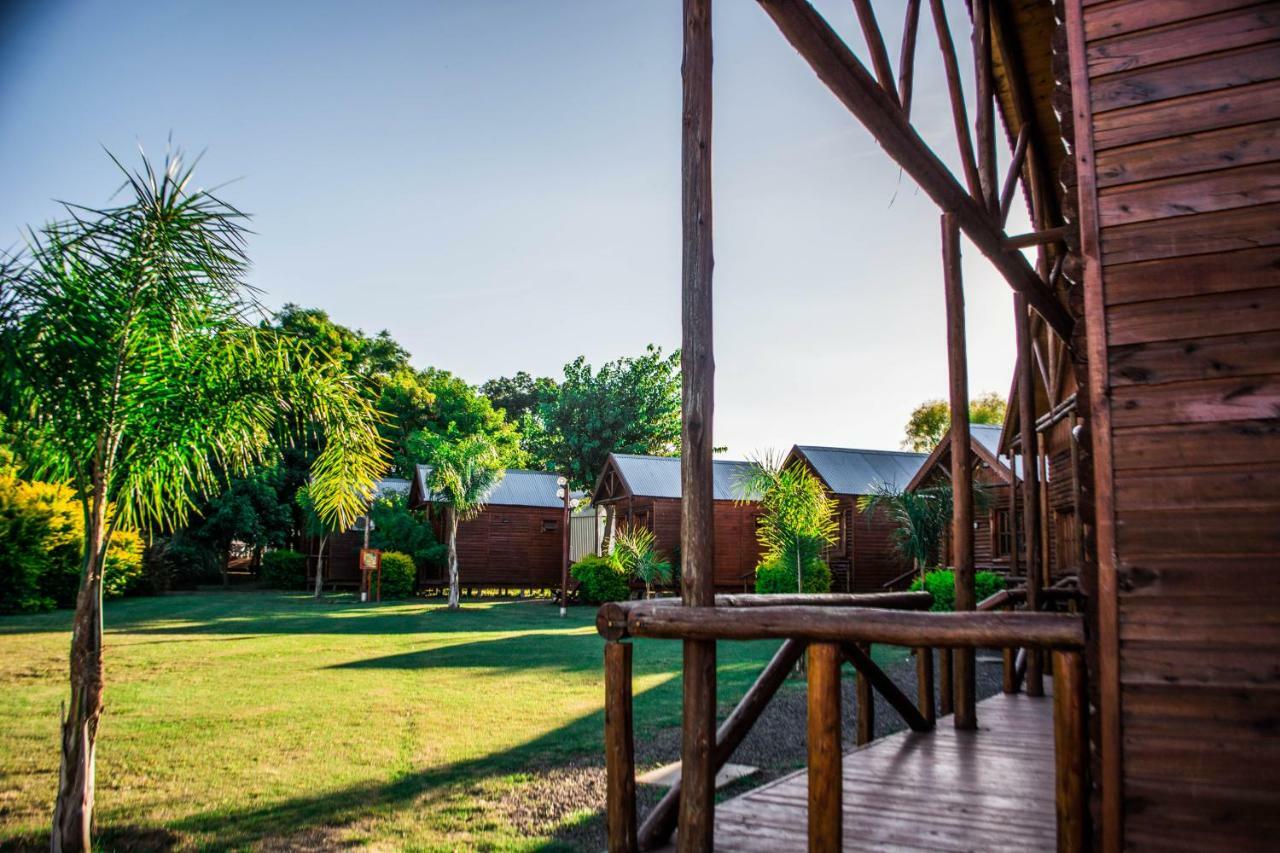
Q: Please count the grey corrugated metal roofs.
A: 5